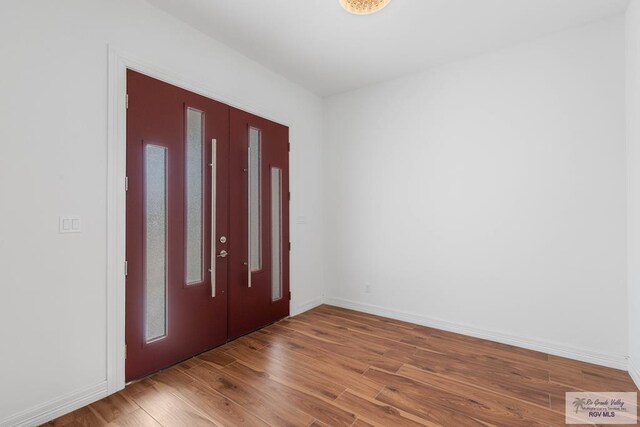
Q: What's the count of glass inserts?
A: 4